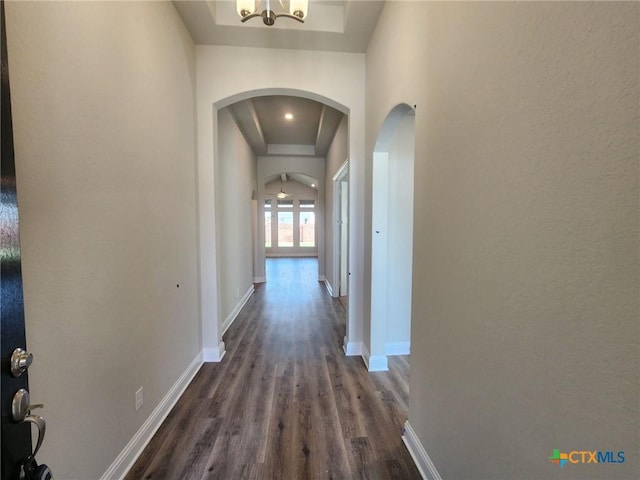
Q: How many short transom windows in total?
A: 3